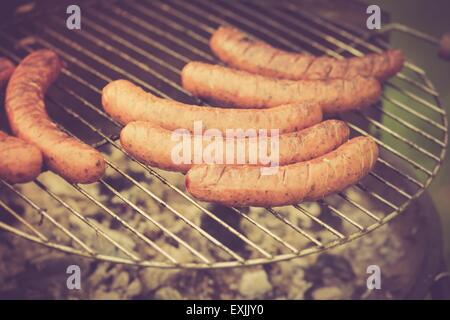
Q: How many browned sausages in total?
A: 8